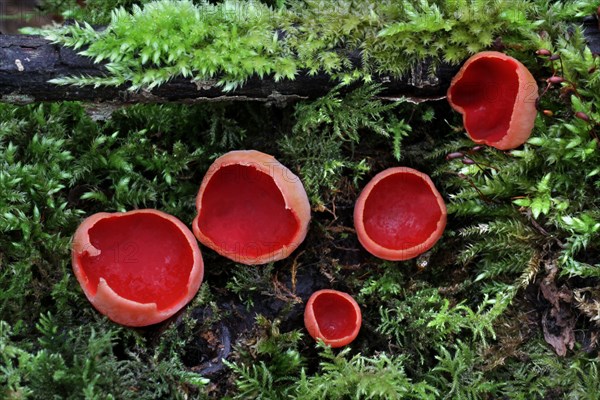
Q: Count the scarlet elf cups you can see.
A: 5